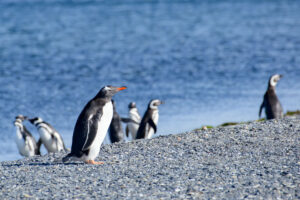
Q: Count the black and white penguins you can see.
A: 7